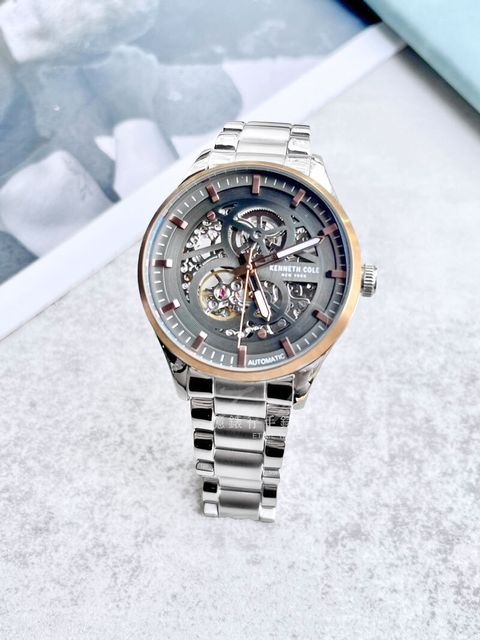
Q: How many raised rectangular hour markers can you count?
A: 12